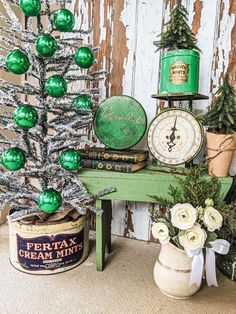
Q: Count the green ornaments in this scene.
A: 11